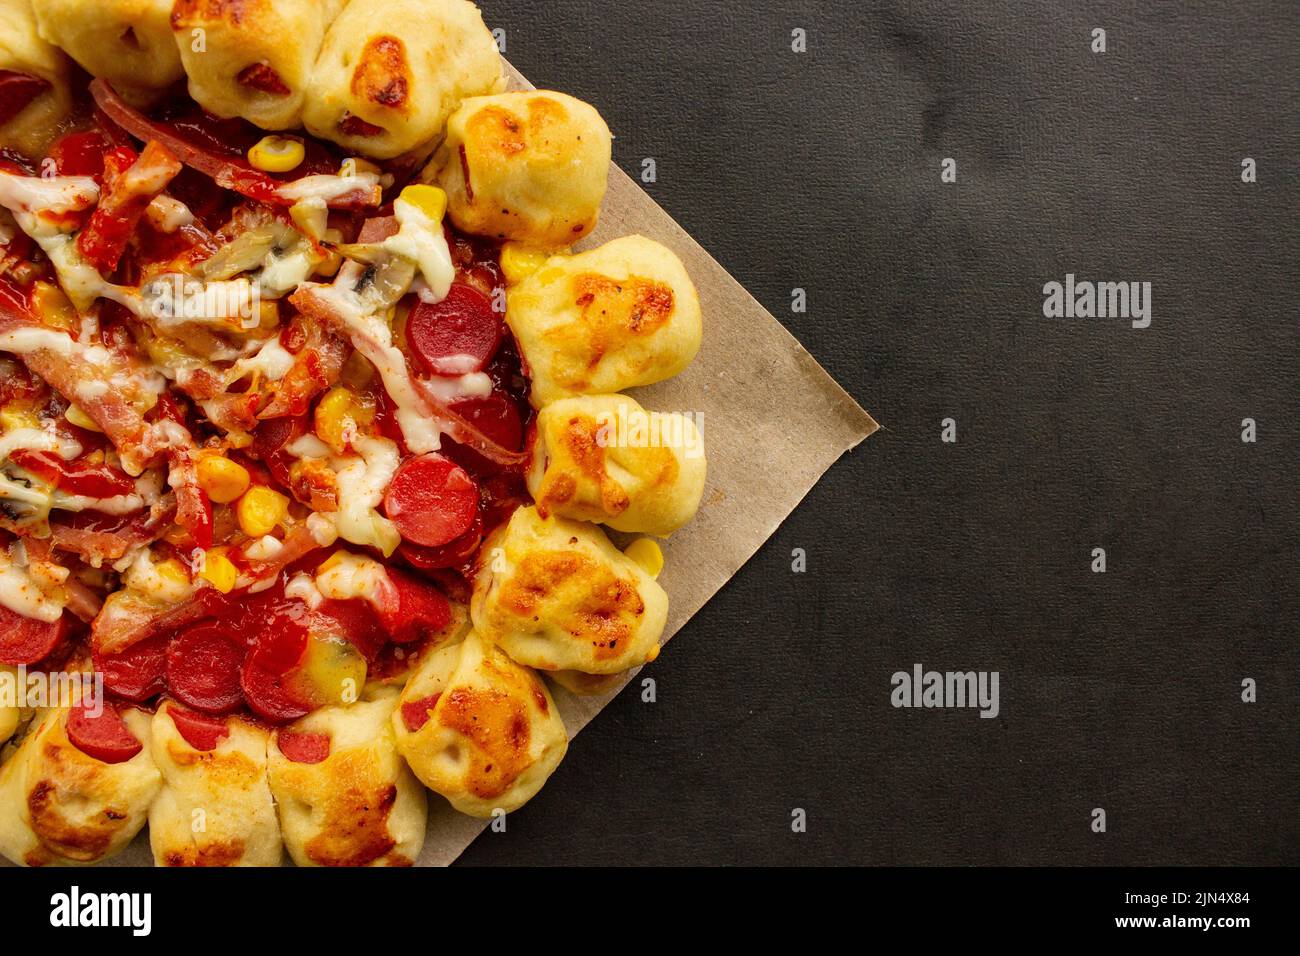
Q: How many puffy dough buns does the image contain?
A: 13